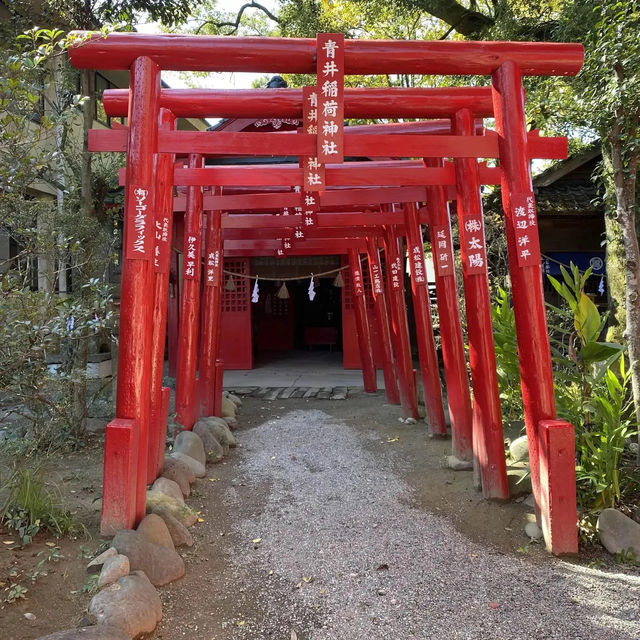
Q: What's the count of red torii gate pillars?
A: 11